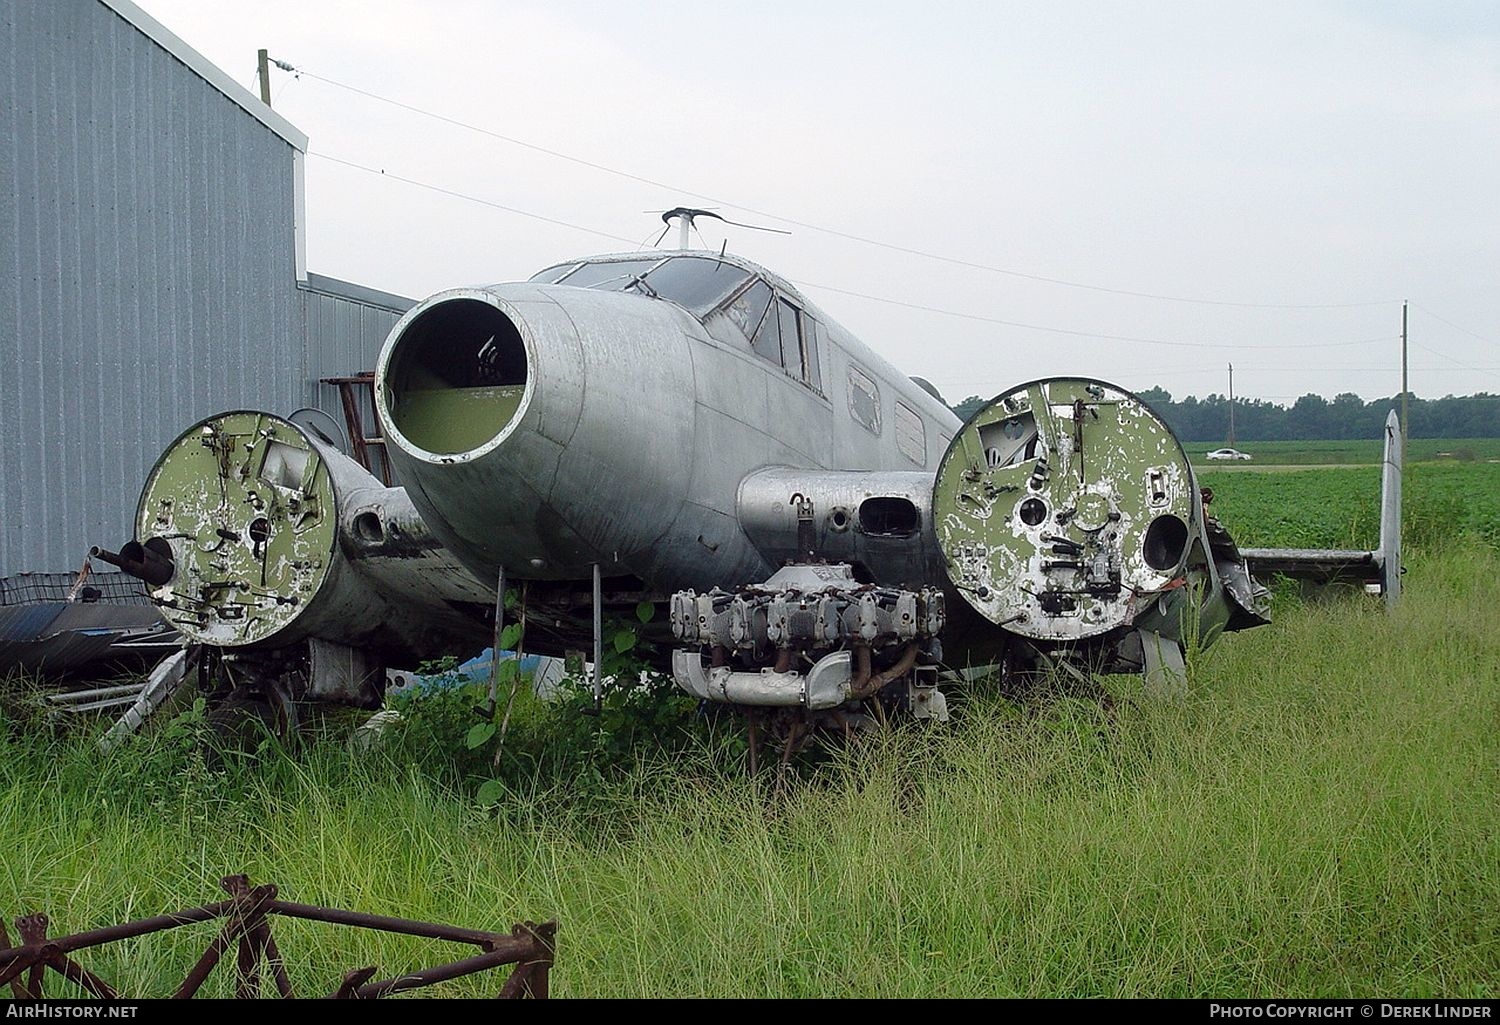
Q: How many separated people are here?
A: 0